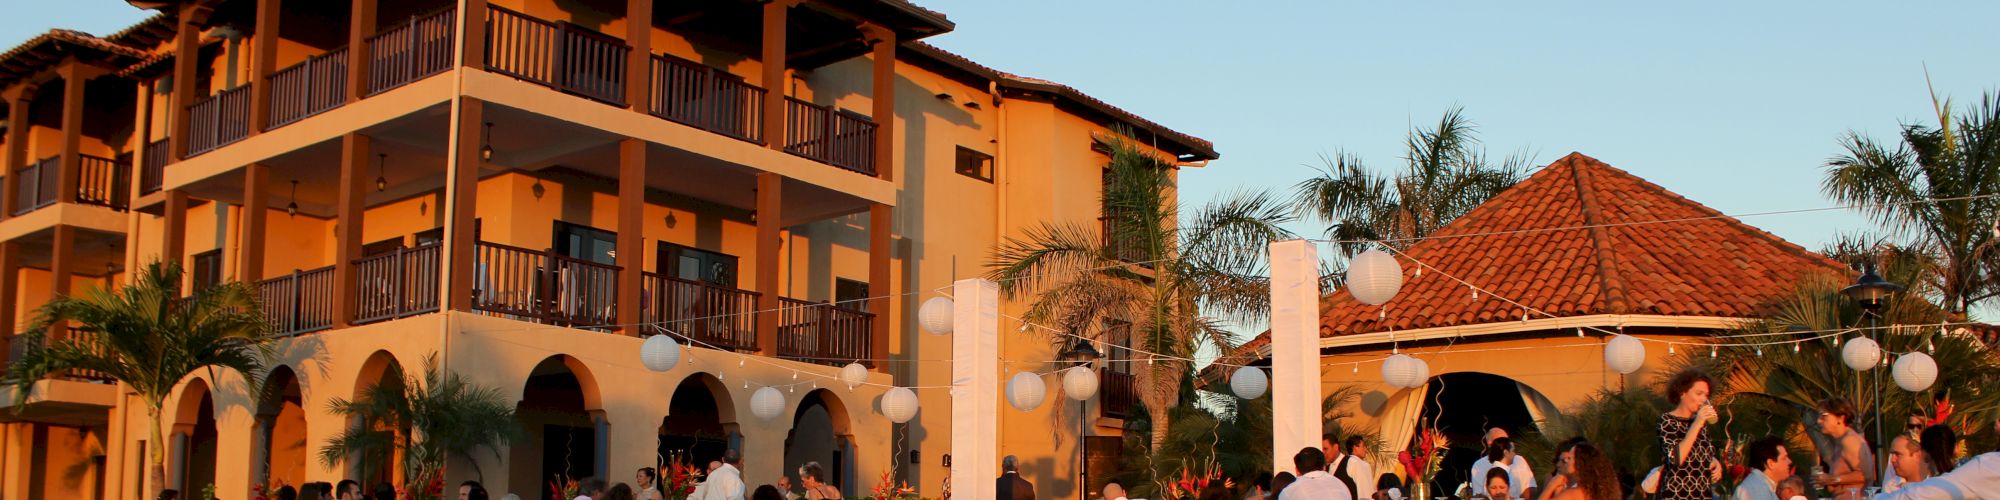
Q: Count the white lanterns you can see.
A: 14